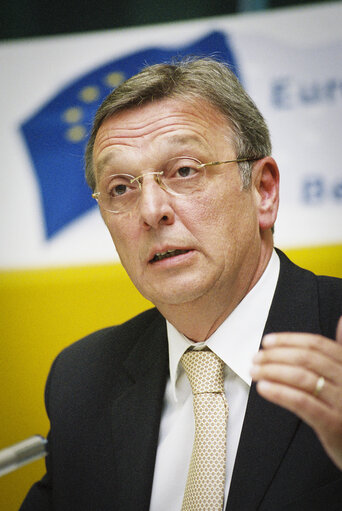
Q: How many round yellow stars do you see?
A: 4